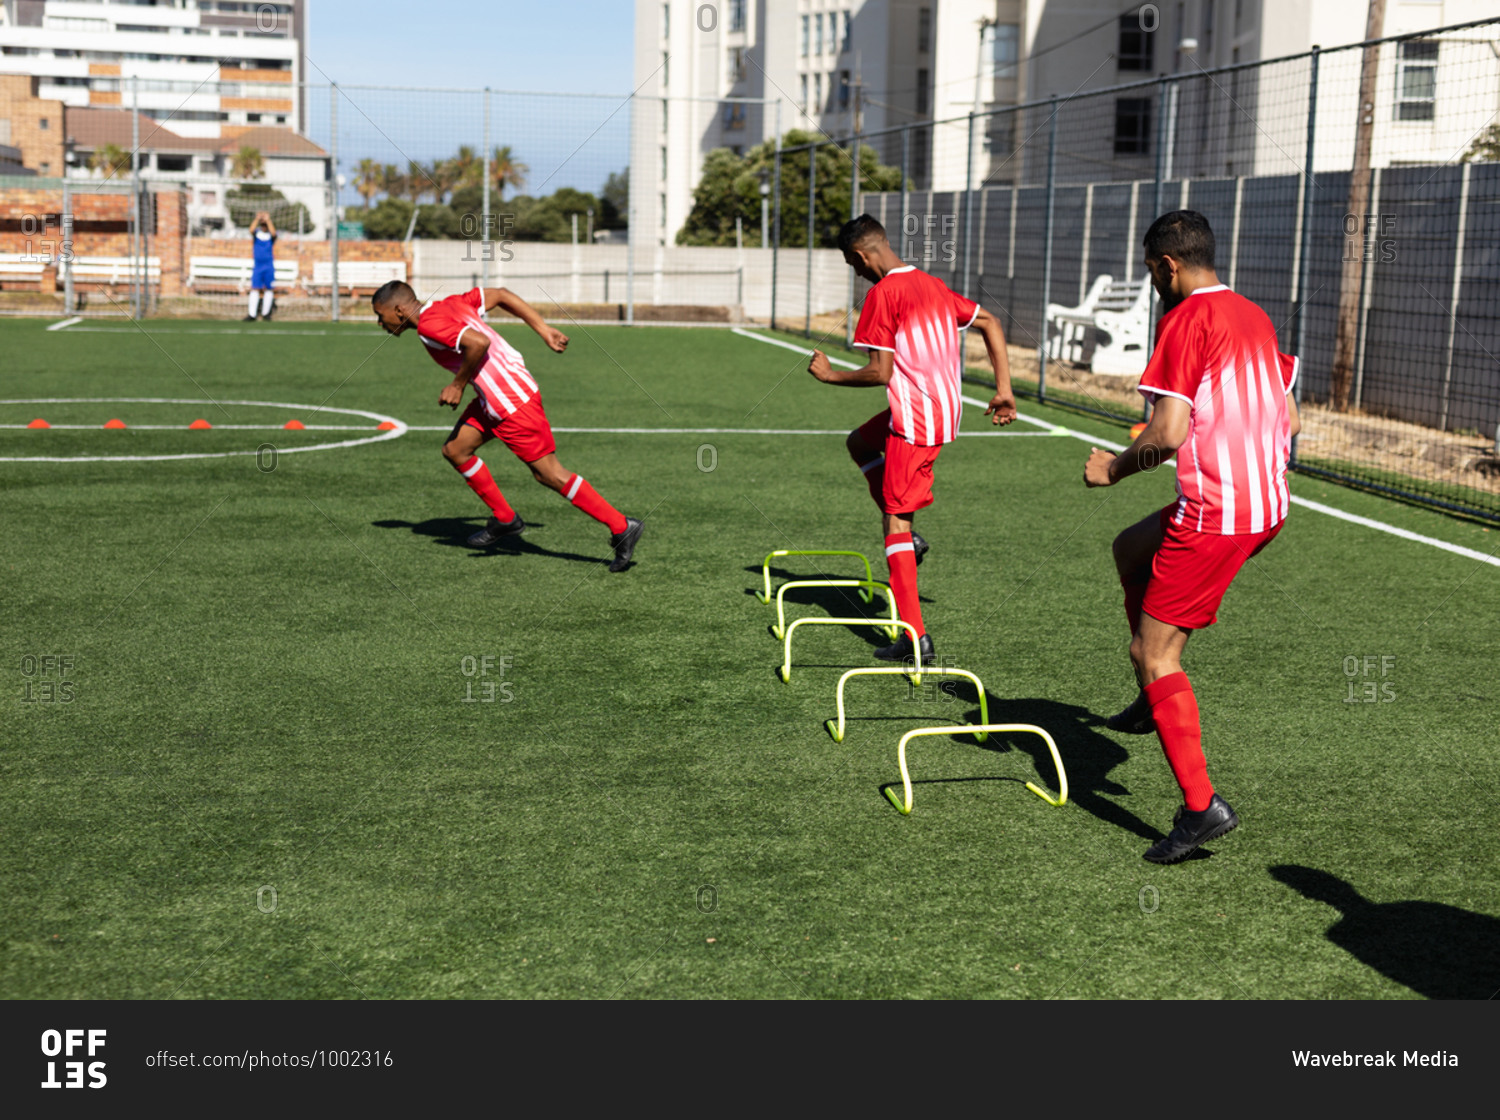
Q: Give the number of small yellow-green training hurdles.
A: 5